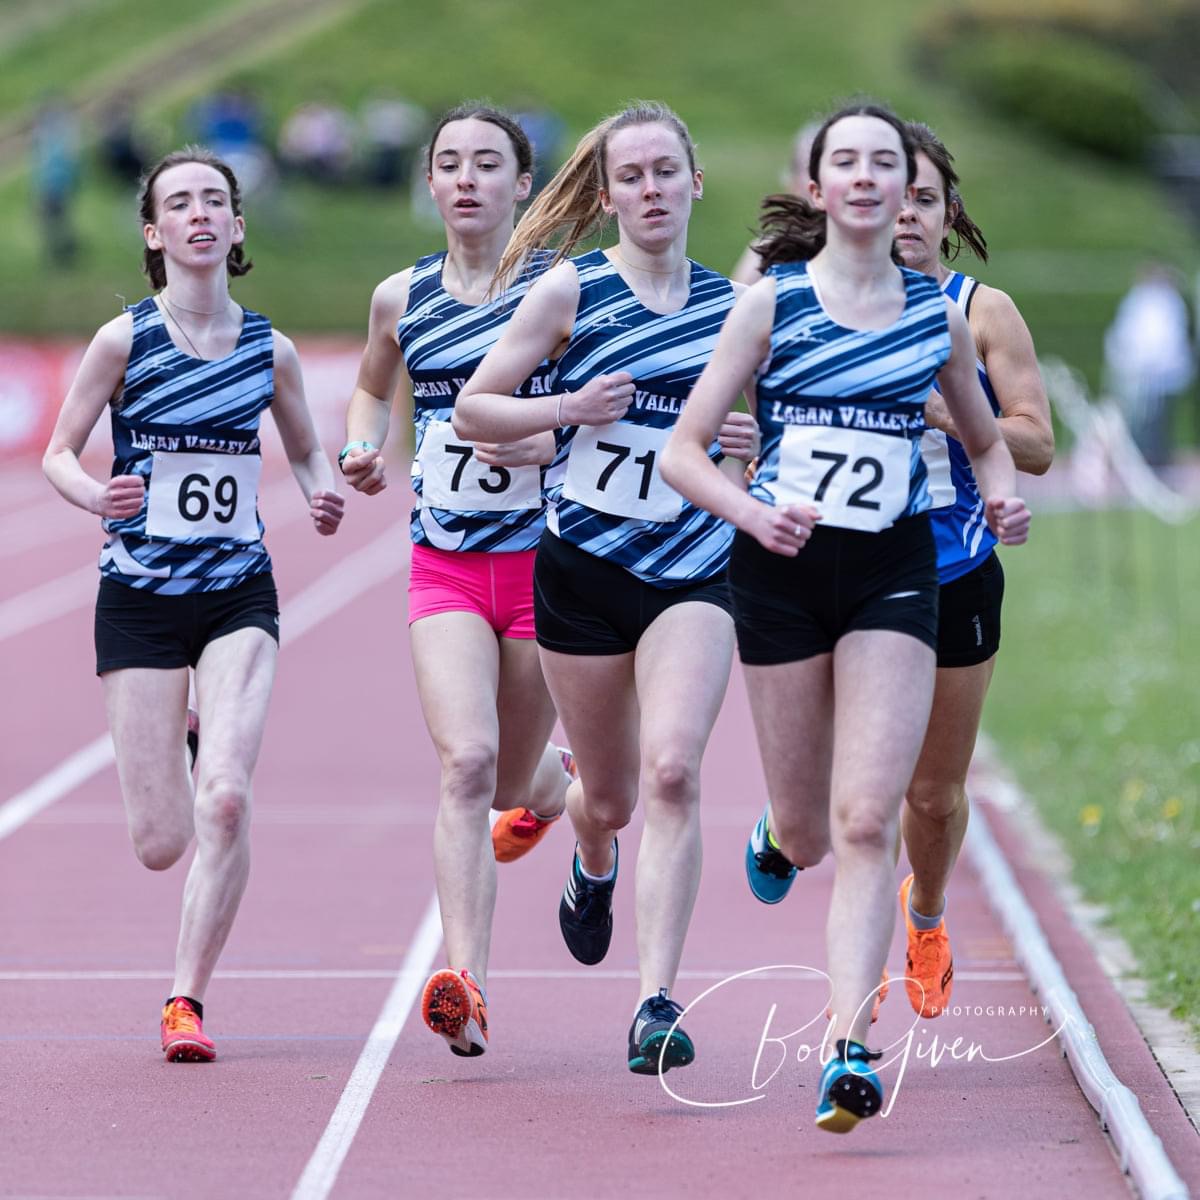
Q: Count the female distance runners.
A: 5